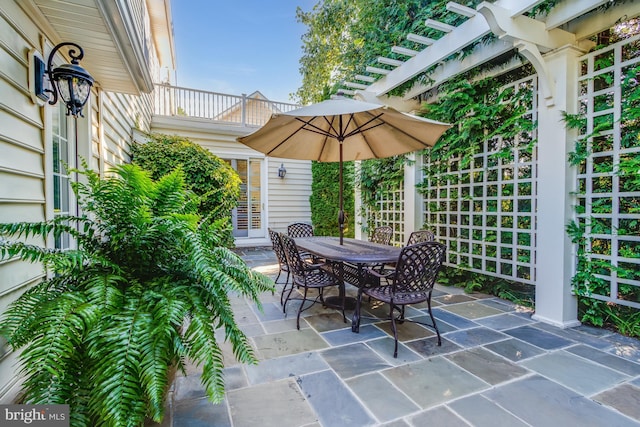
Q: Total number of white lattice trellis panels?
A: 3